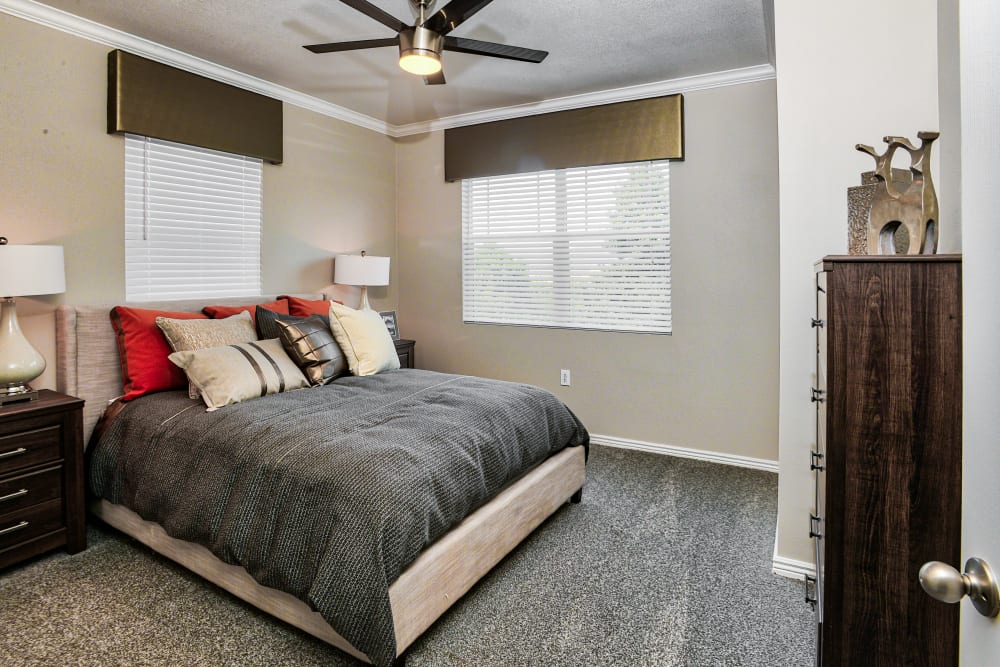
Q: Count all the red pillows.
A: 3